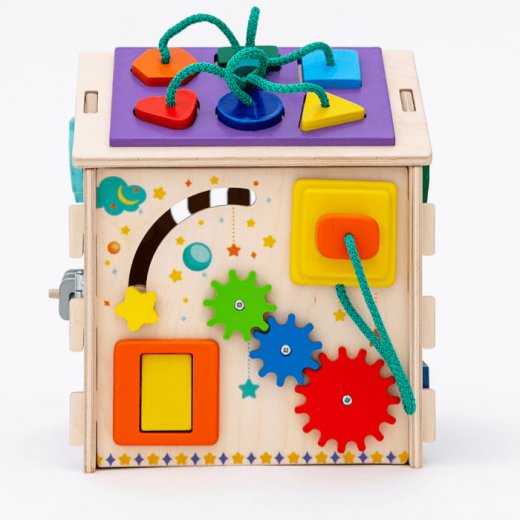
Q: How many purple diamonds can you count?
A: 11